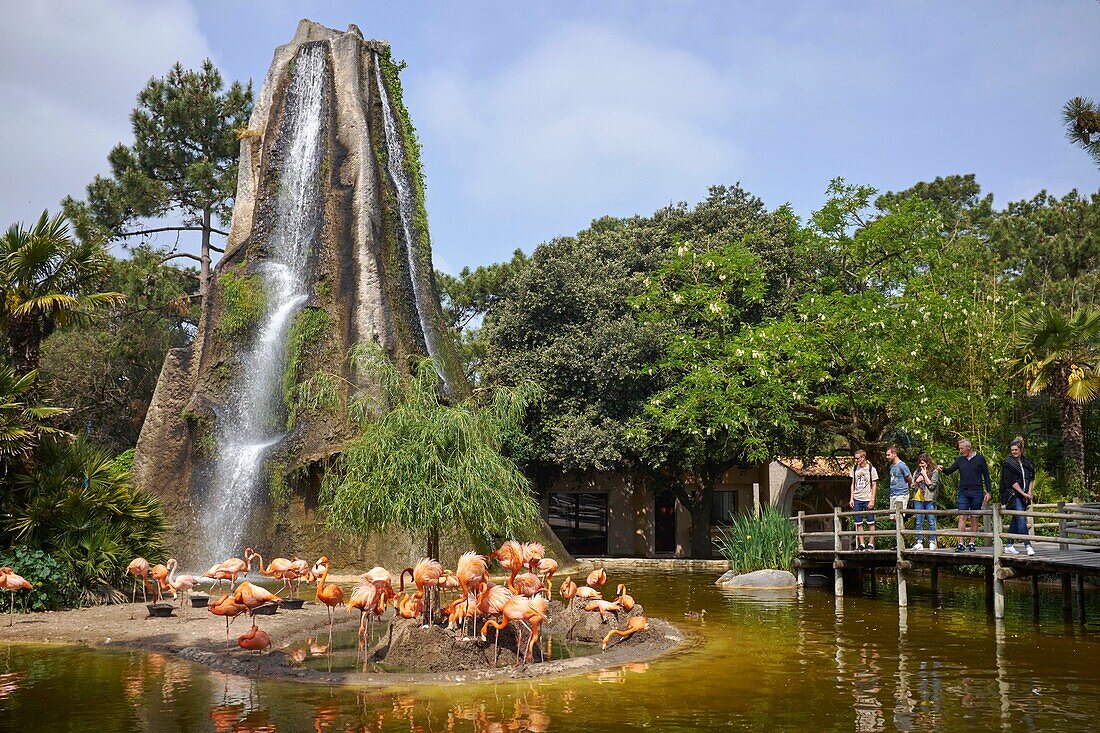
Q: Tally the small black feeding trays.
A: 4